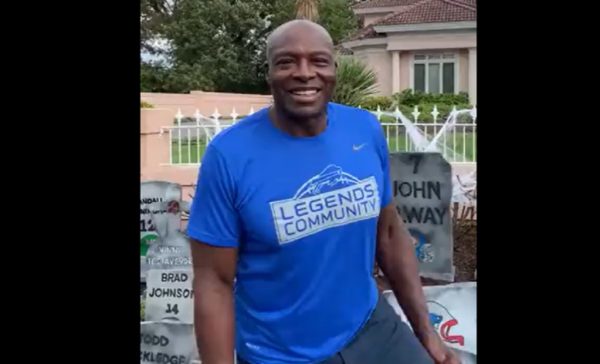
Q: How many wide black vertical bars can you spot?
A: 2